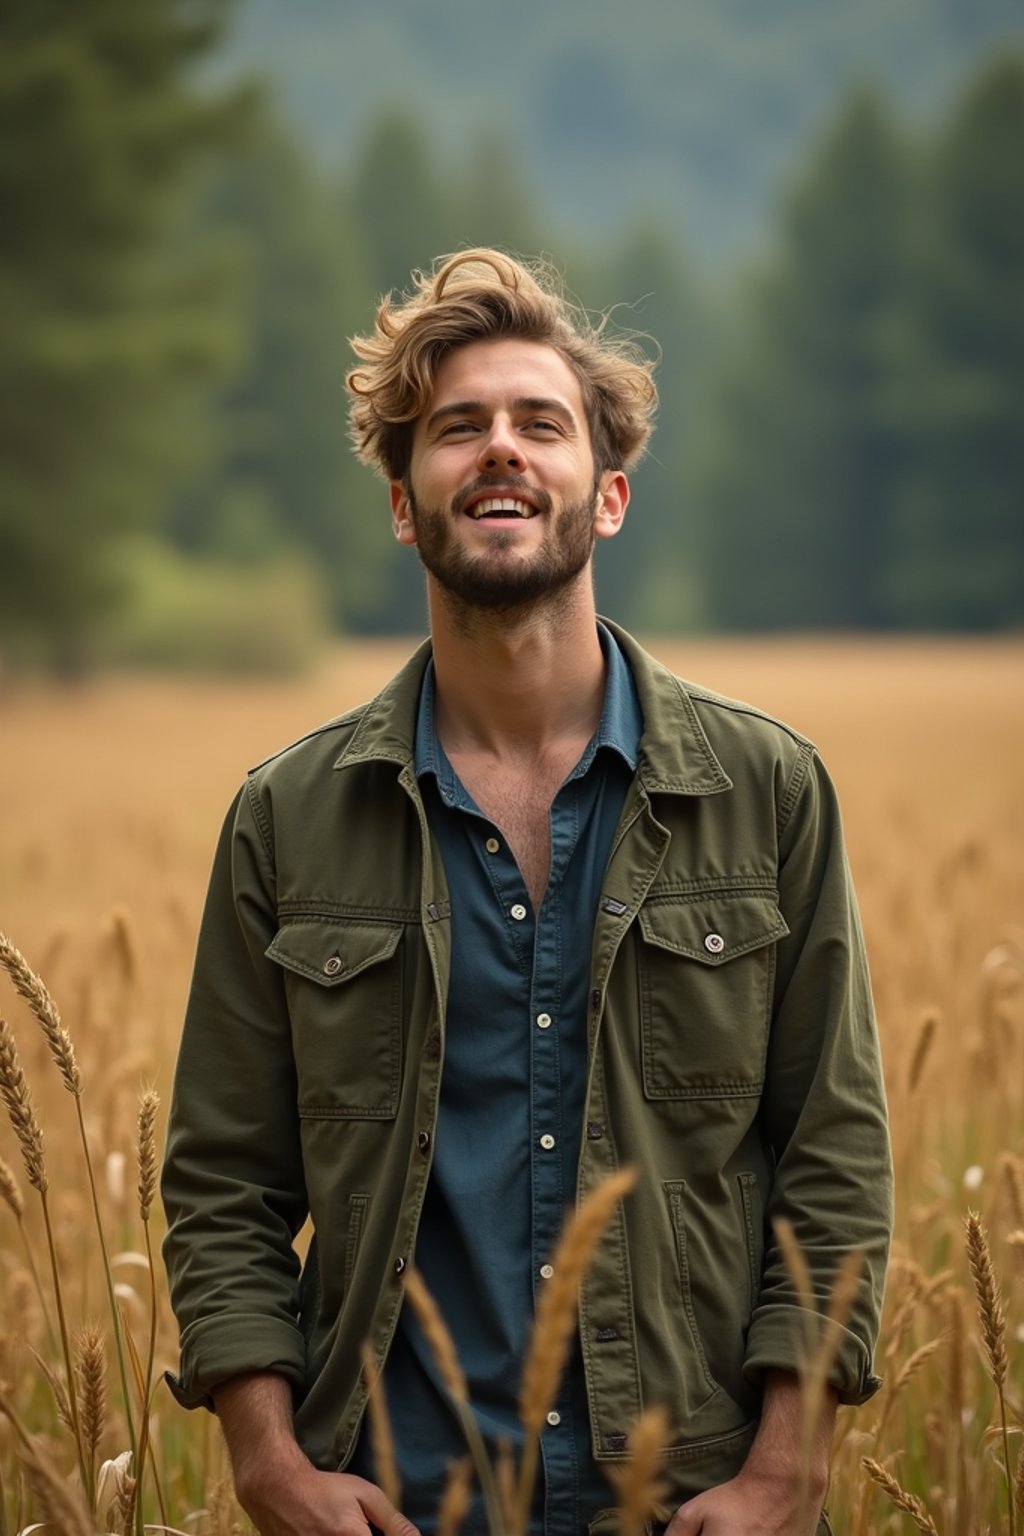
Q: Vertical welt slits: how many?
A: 3